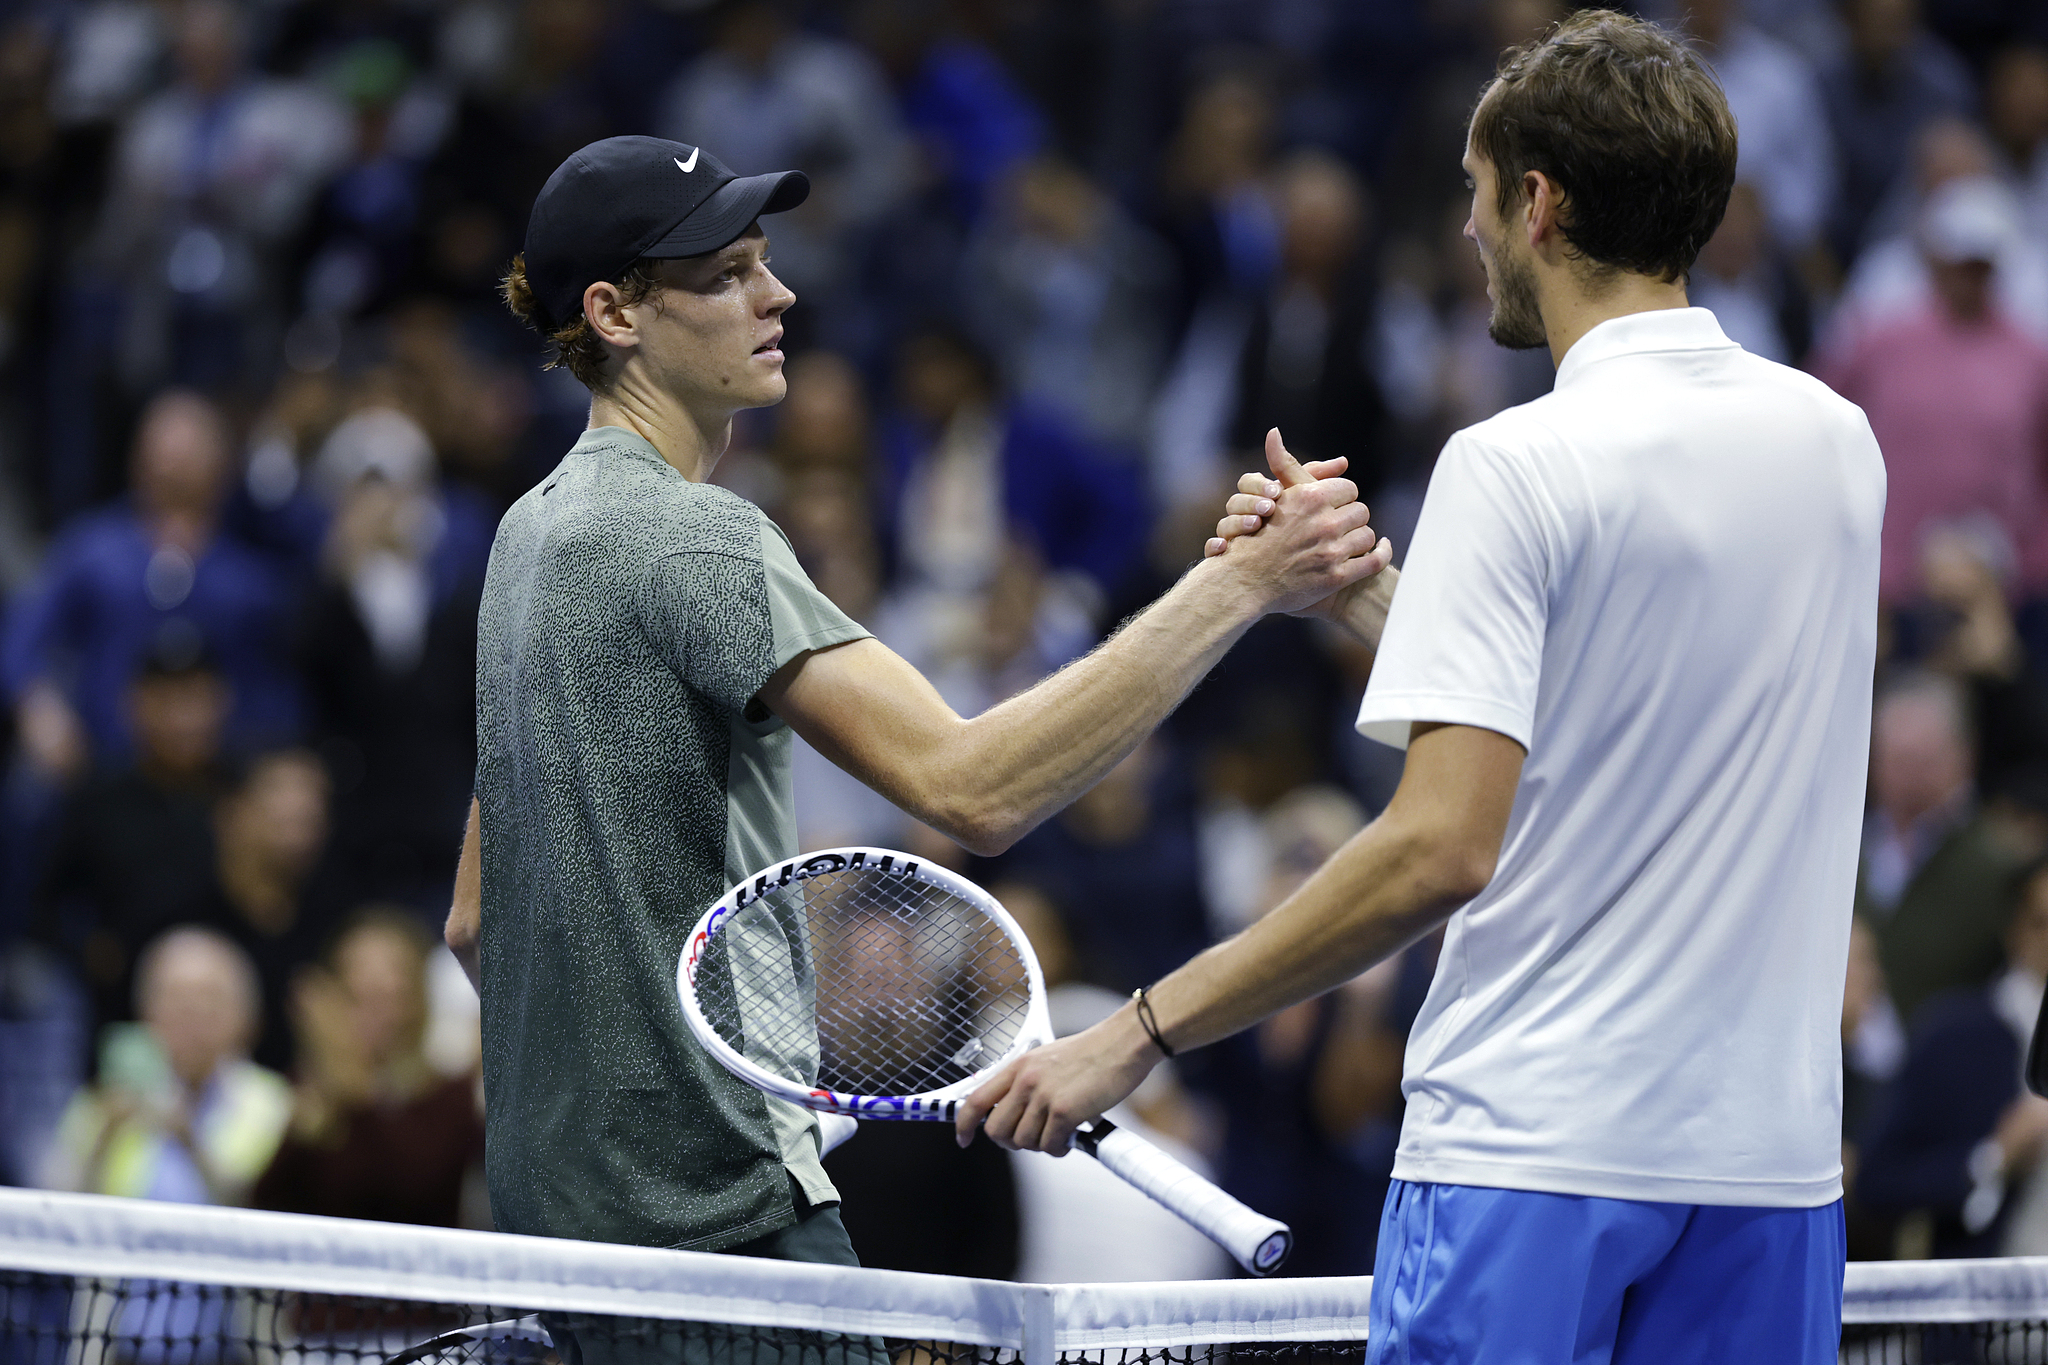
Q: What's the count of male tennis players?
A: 2